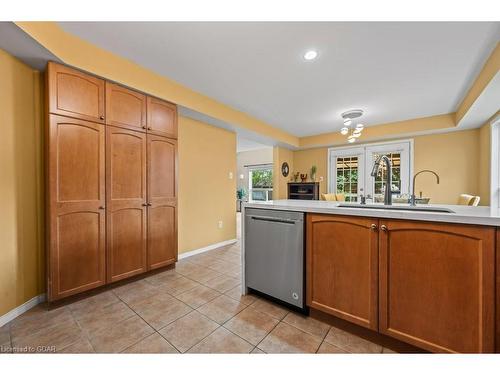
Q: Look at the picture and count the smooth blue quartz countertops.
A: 0